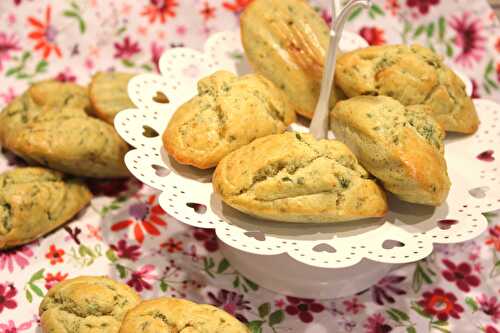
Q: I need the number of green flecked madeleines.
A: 11